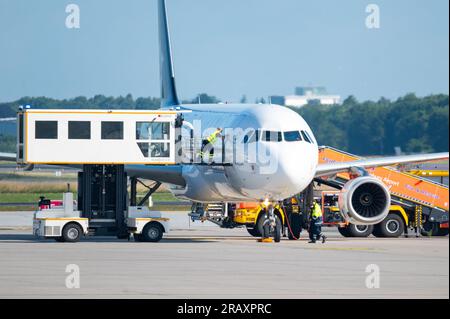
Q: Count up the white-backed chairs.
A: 0